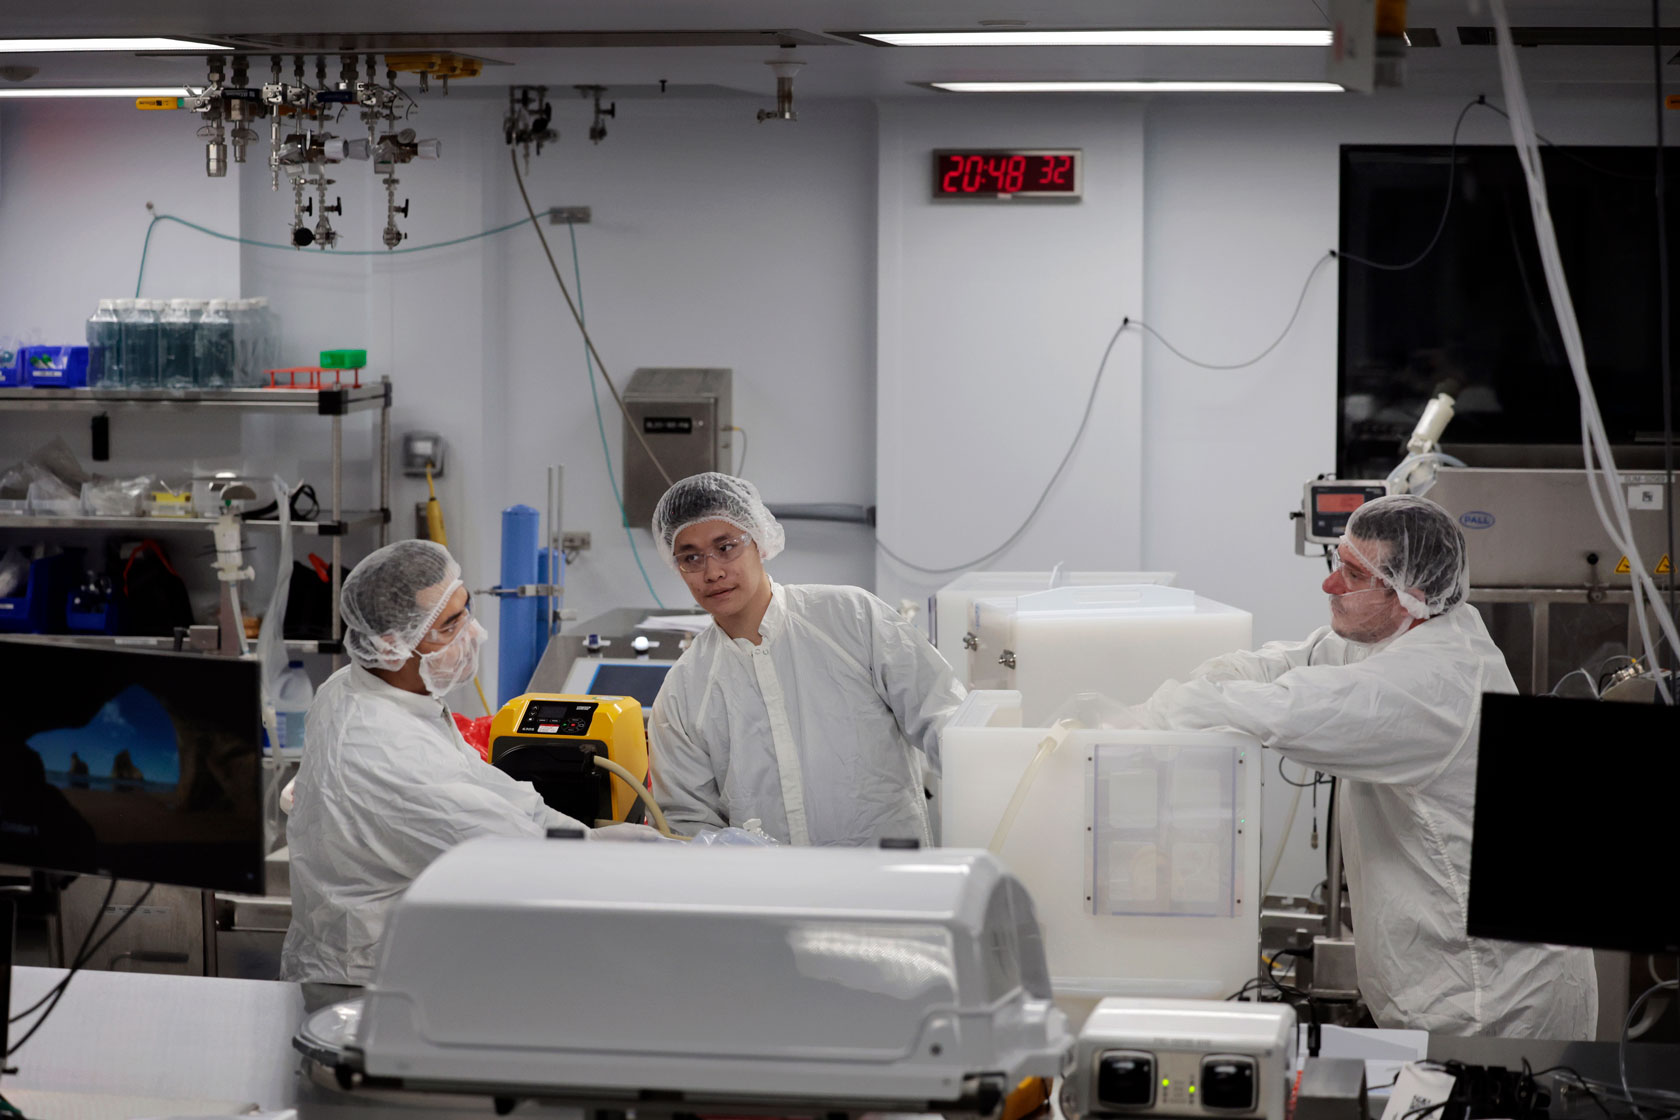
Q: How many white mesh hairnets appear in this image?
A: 3